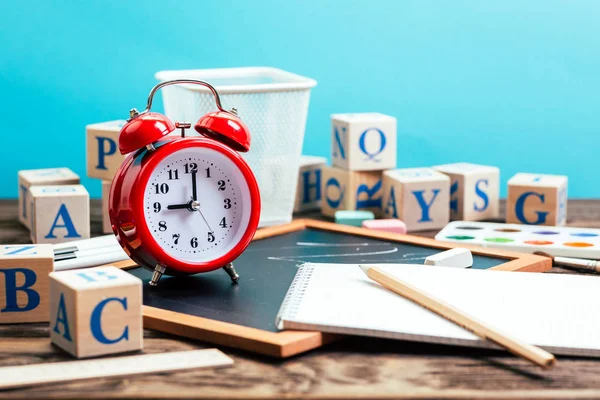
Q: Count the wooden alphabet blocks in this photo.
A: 12